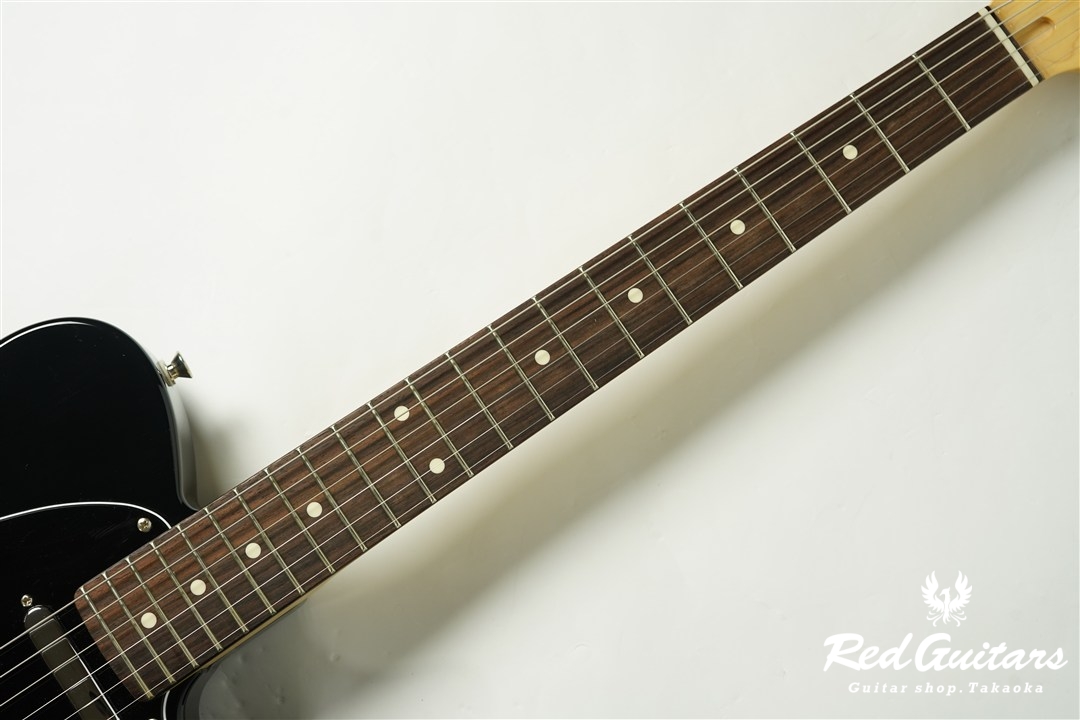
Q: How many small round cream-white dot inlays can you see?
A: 10